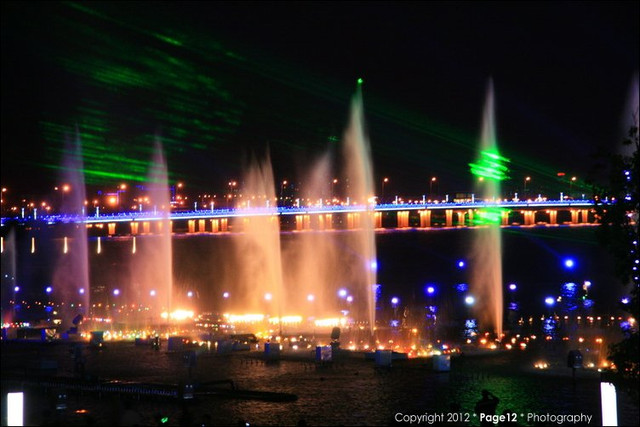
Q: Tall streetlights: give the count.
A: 12